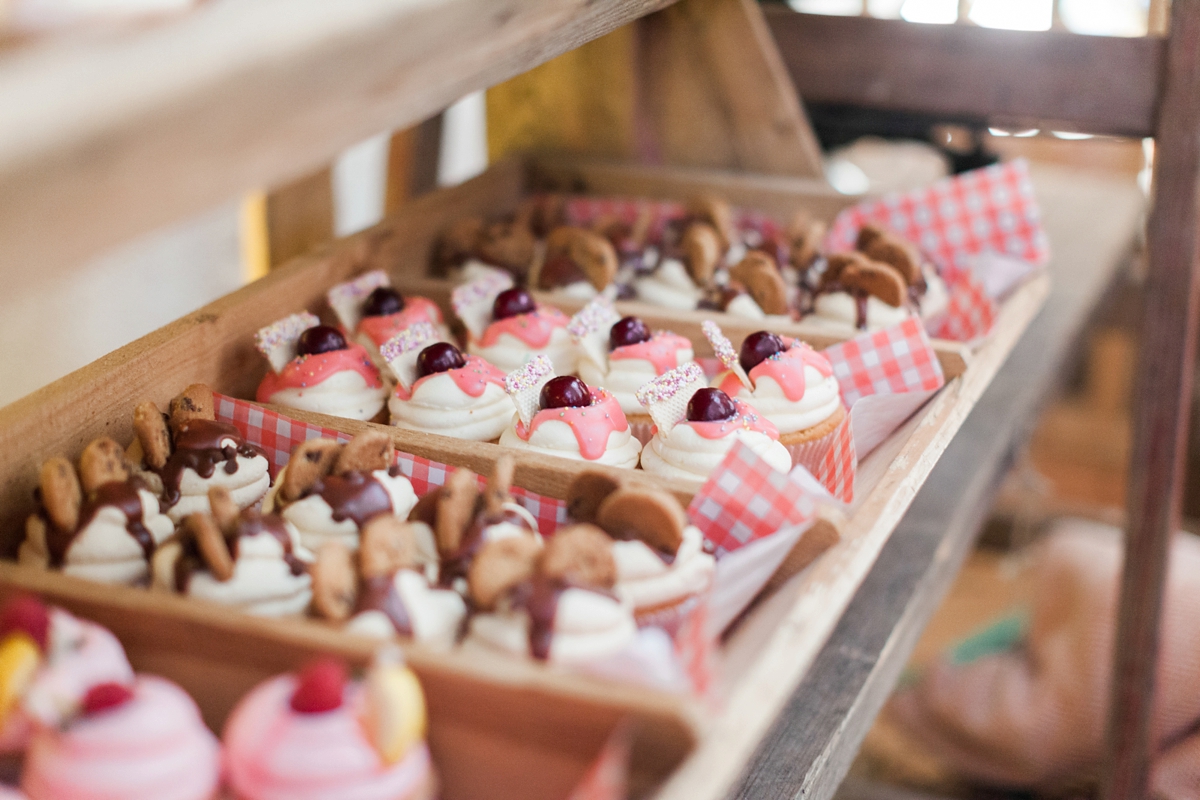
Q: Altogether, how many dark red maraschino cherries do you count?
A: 8